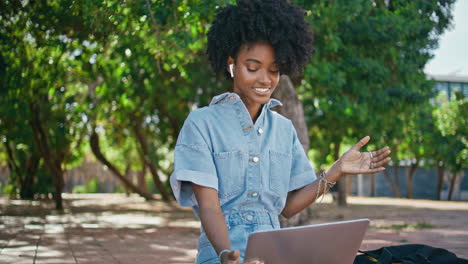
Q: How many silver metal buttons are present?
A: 4